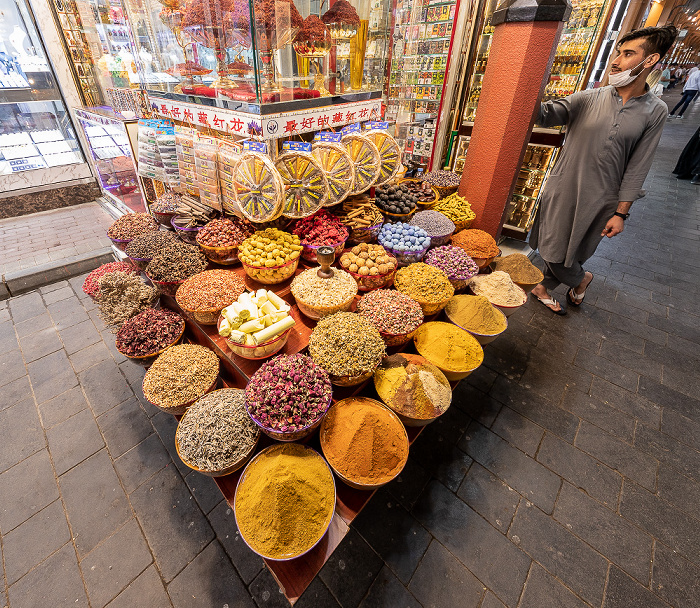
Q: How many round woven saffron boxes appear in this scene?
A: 5